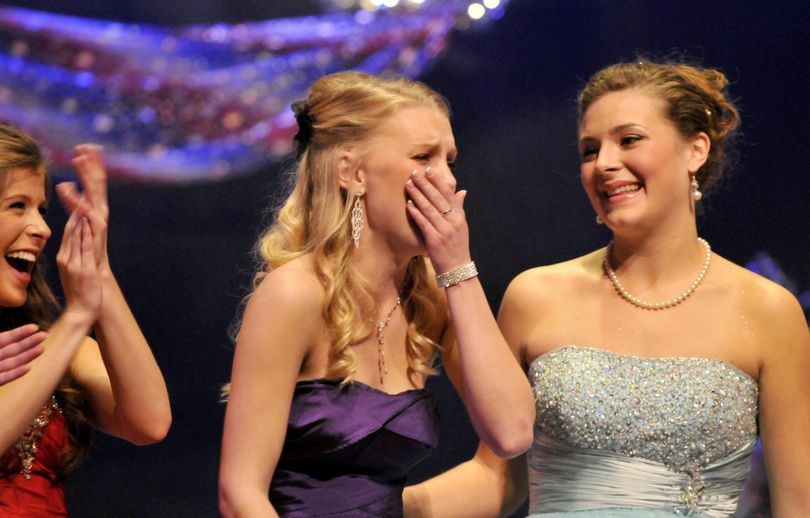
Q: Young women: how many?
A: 3